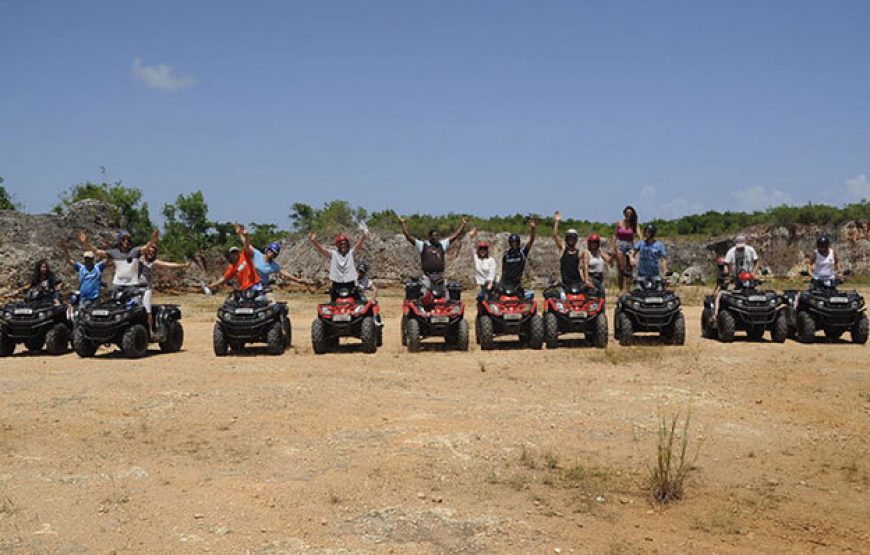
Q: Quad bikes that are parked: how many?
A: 10